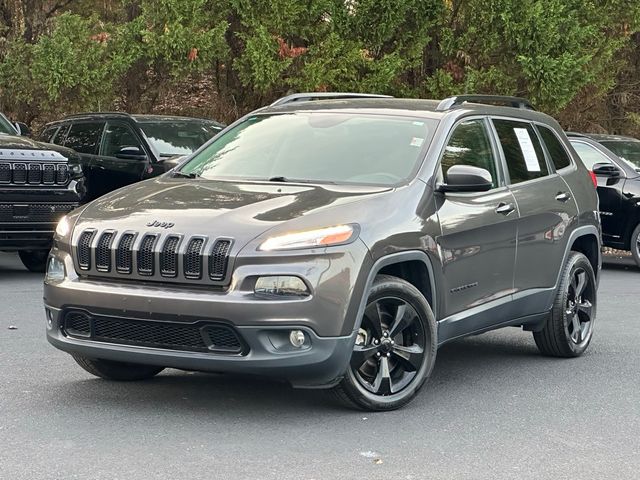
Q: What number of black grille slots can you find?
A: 7